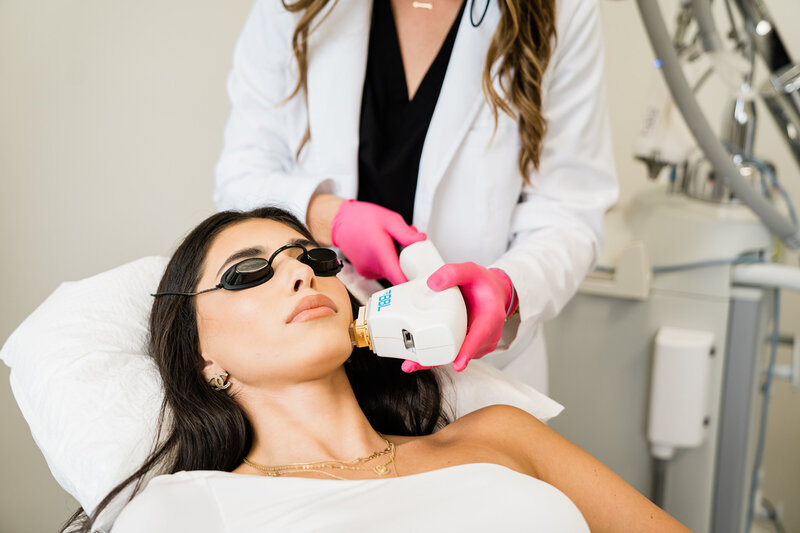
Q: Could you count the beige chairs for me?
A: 0